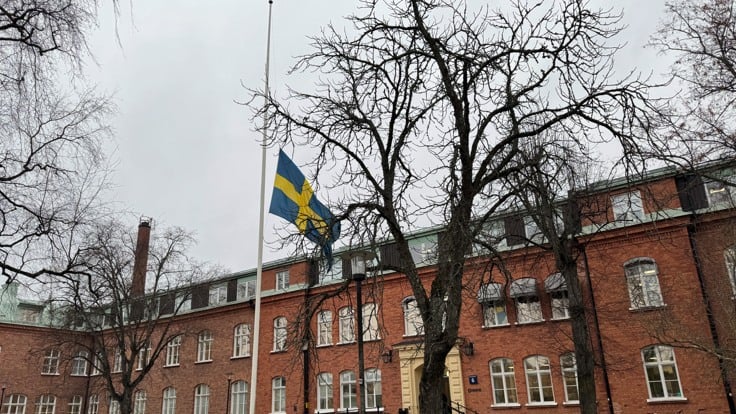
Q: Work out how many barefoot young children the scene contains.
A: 0